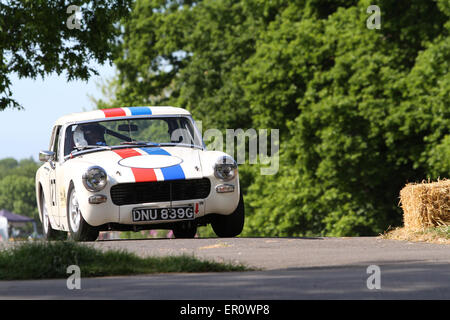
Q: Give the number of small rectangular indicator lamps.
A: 2